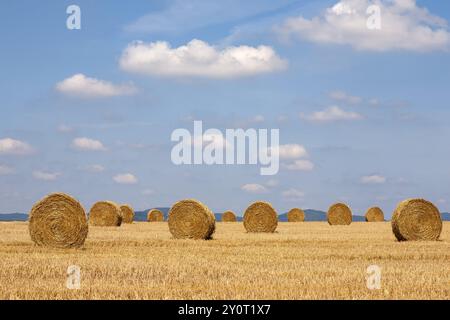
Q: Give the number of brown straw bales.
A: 11